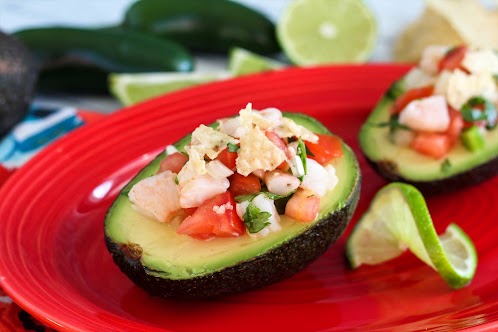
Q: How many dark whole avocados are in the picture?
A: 1